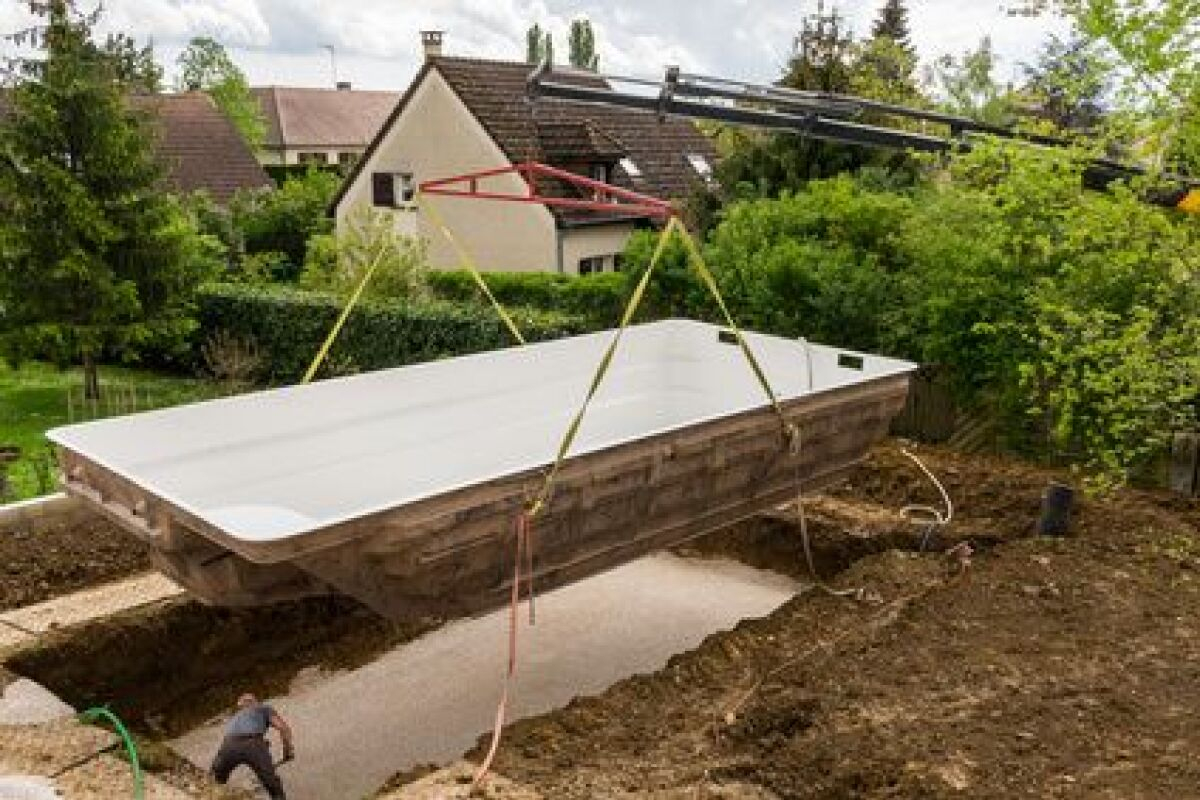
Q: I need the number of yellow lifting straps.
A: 4